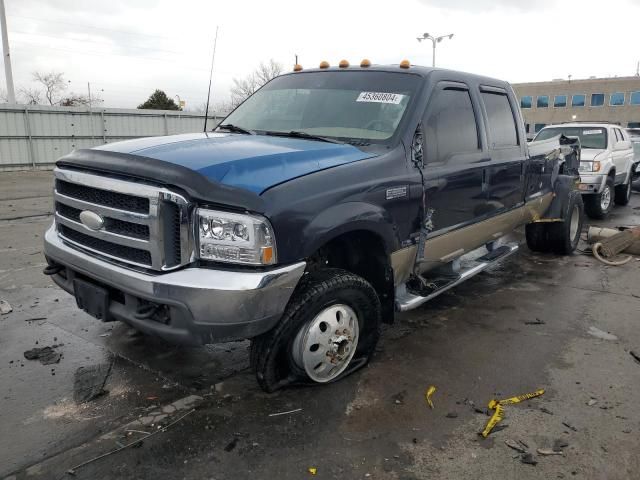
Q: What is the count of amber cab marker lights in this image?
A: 5